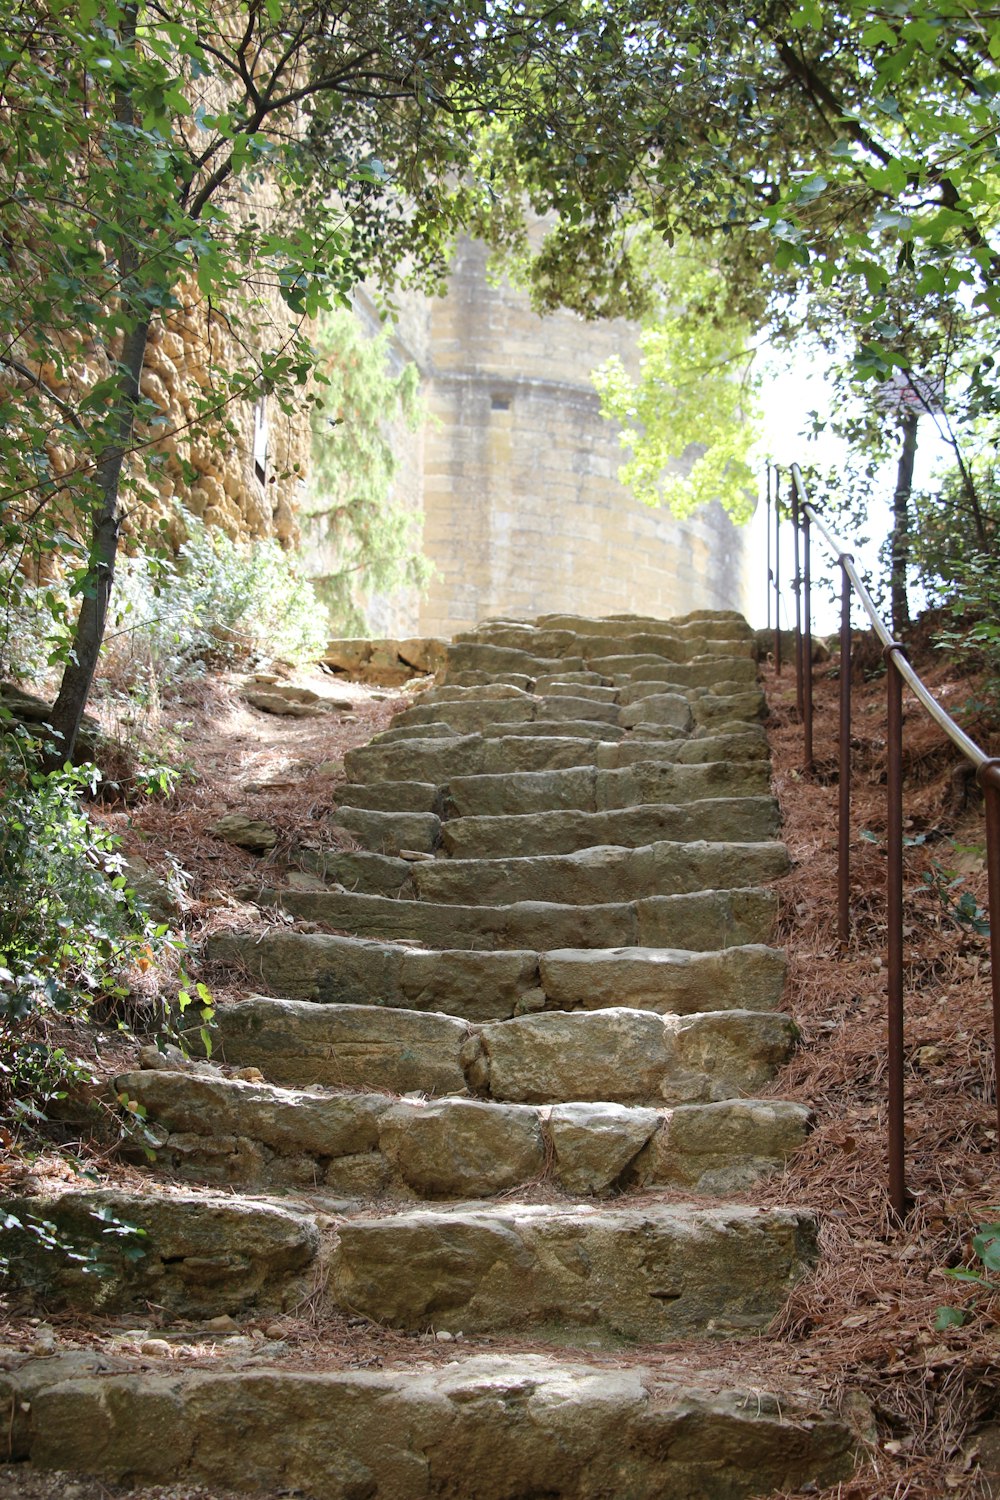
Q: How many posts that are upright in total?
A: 7